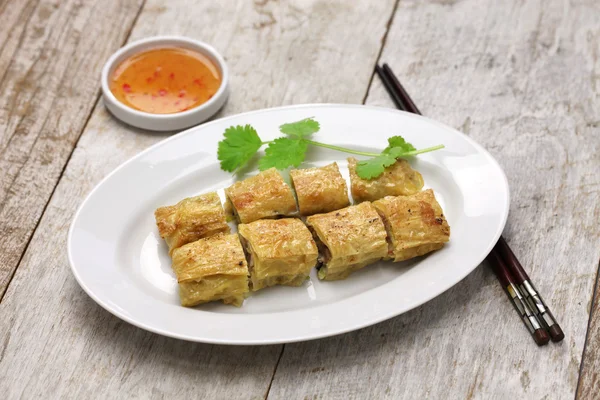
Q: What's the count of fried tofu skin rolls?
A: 8